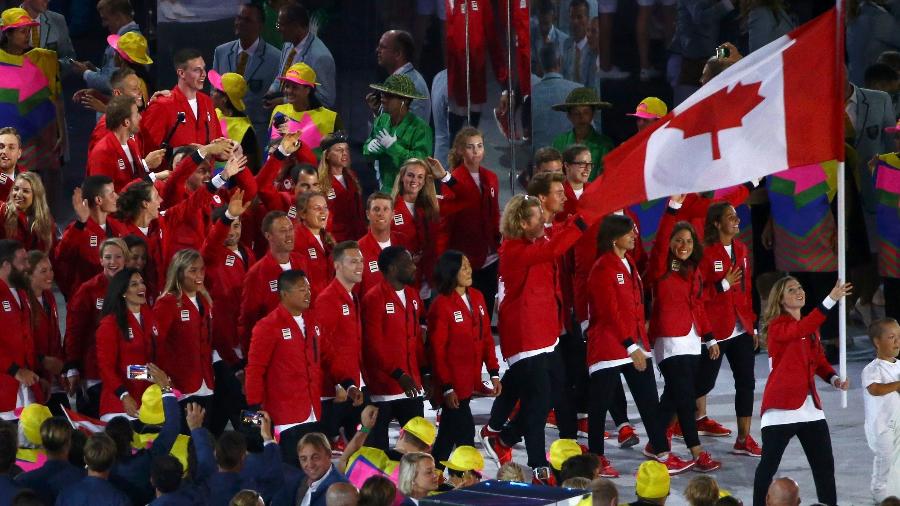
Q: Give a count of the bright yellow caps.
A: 11